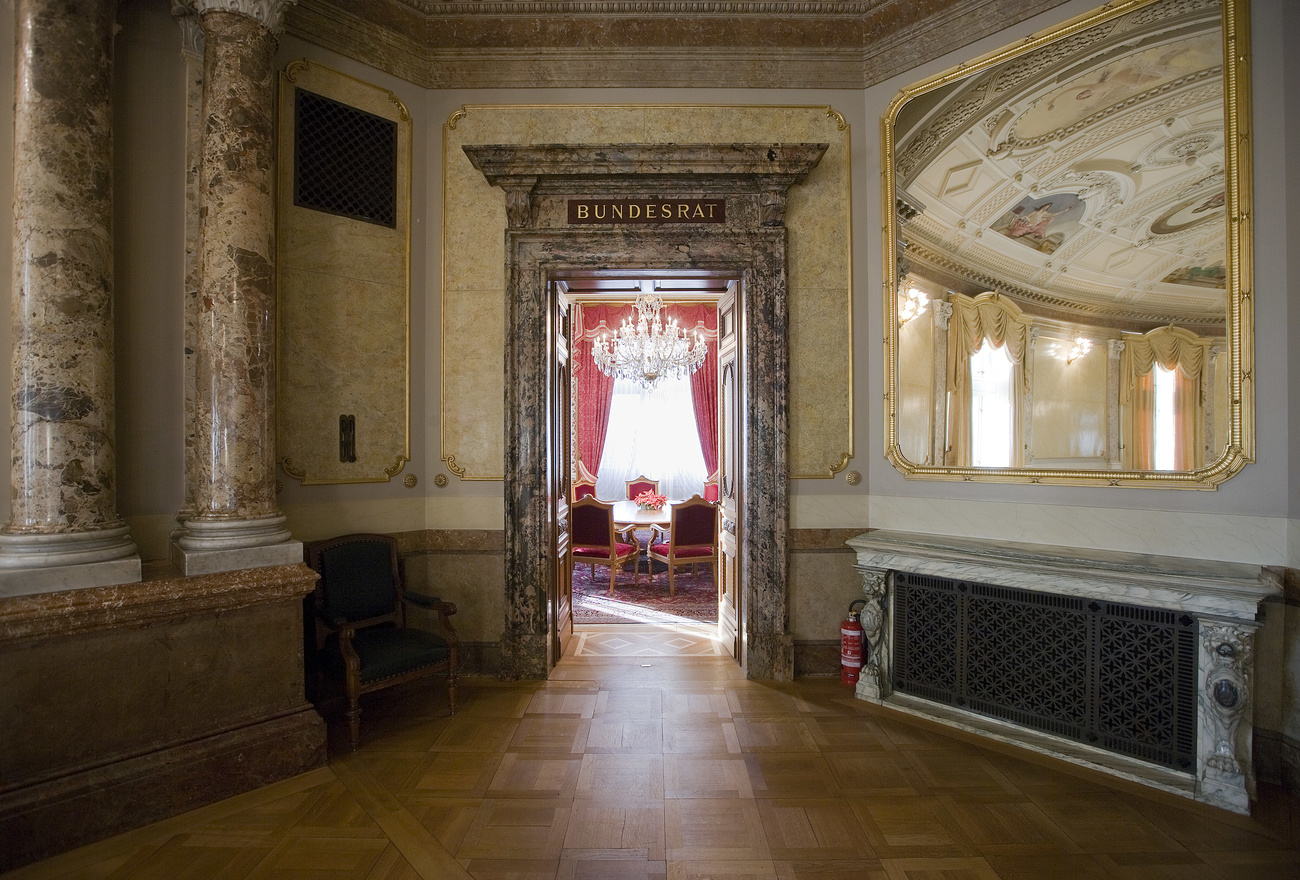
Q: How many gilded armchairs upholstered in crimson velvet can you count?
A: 5